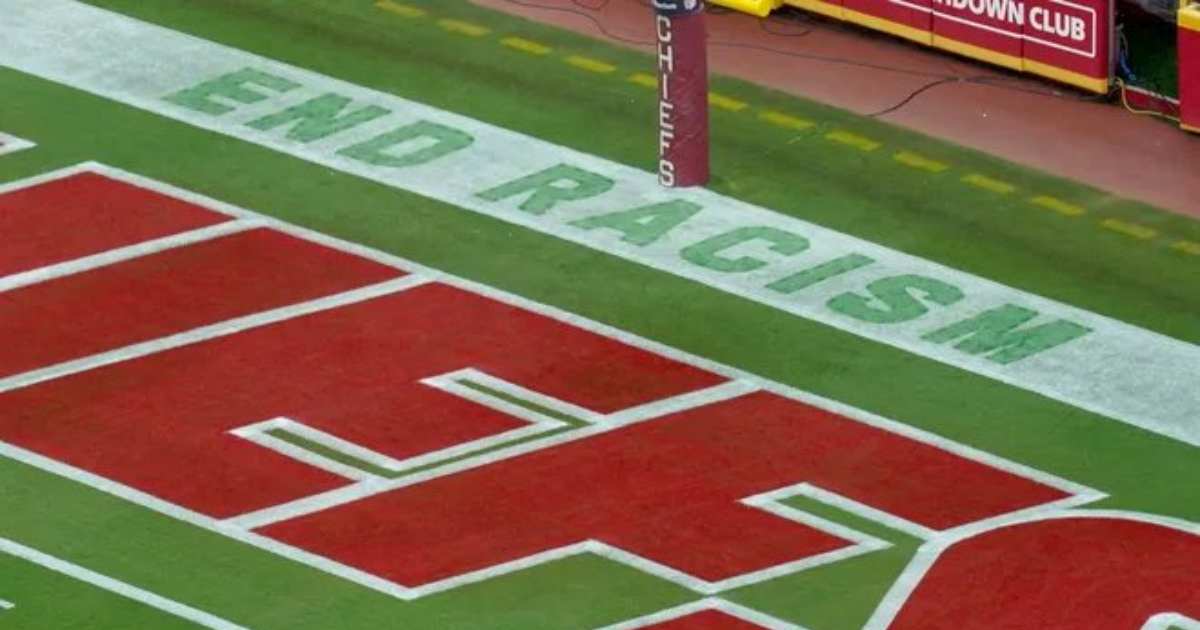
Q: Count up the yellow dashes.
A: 13